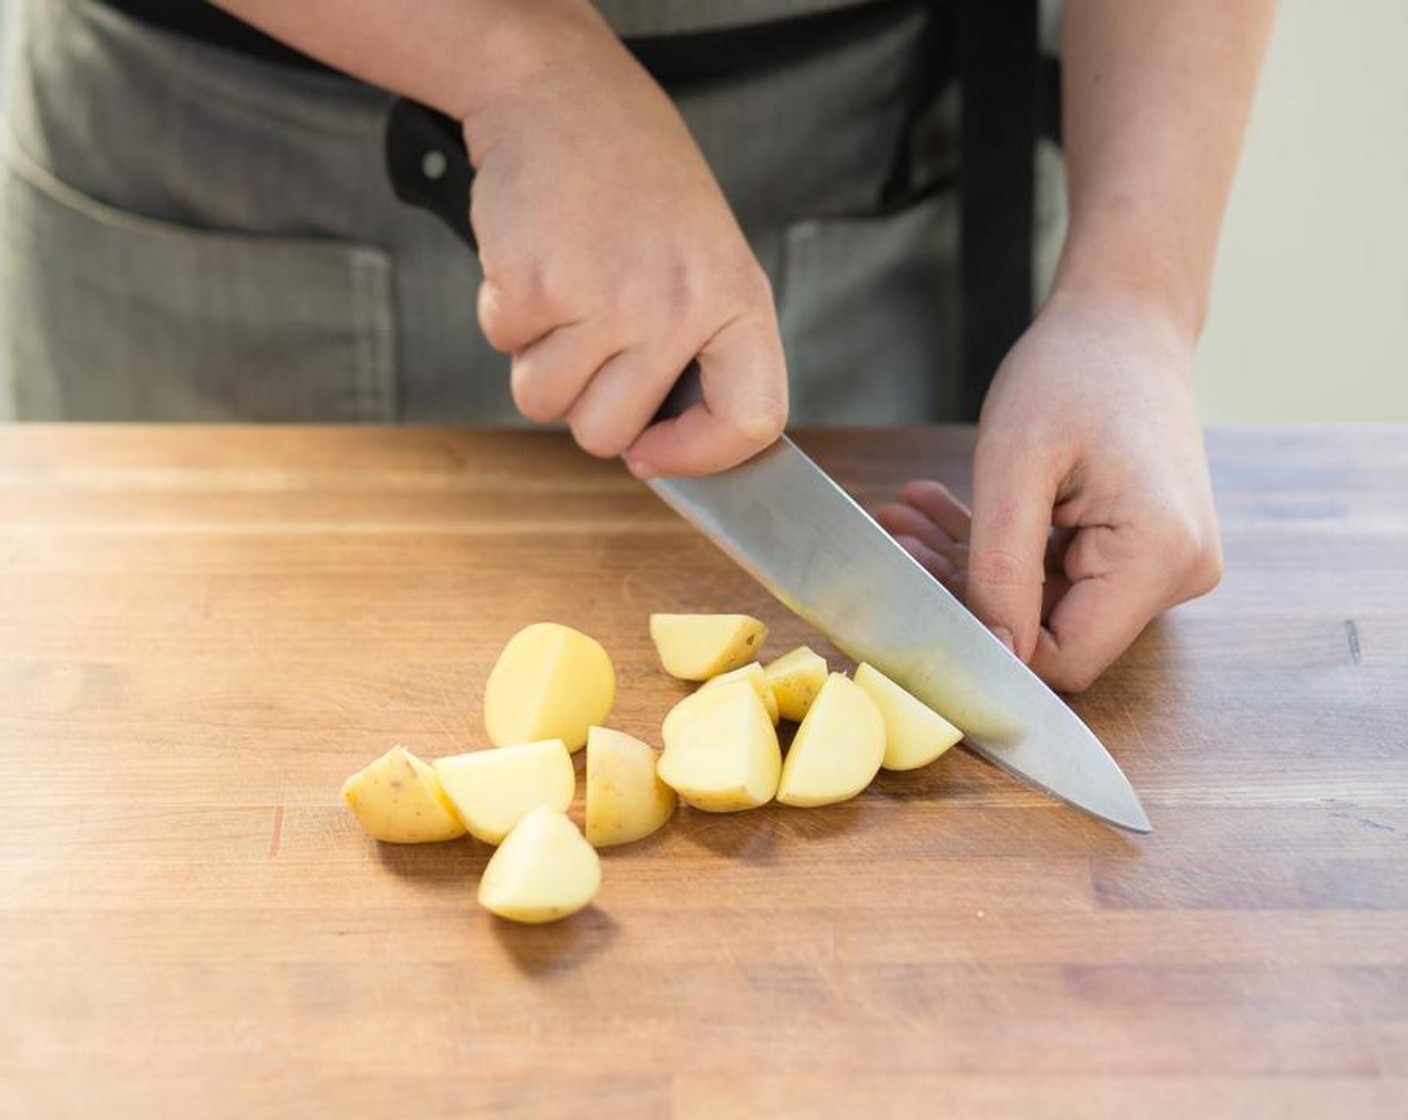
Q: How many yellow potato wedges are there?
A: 11